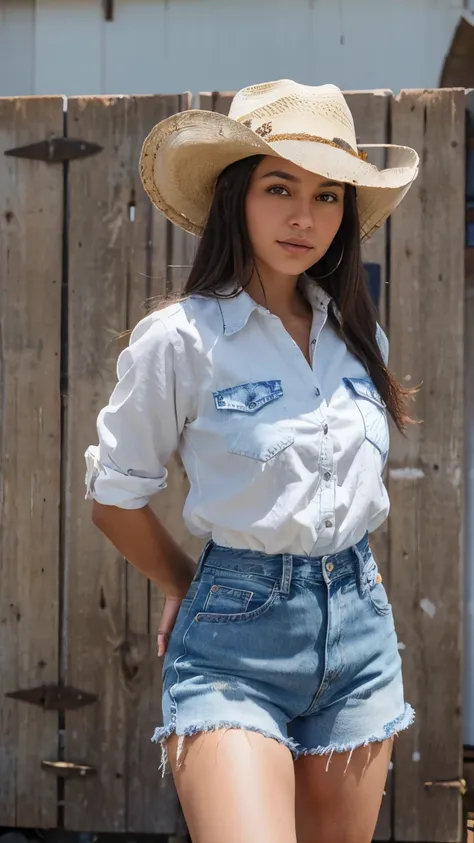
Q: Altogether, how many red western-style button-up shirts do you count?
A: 0